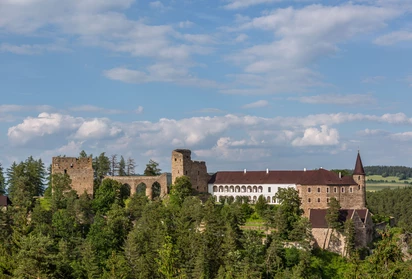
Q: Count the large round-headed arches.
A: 3